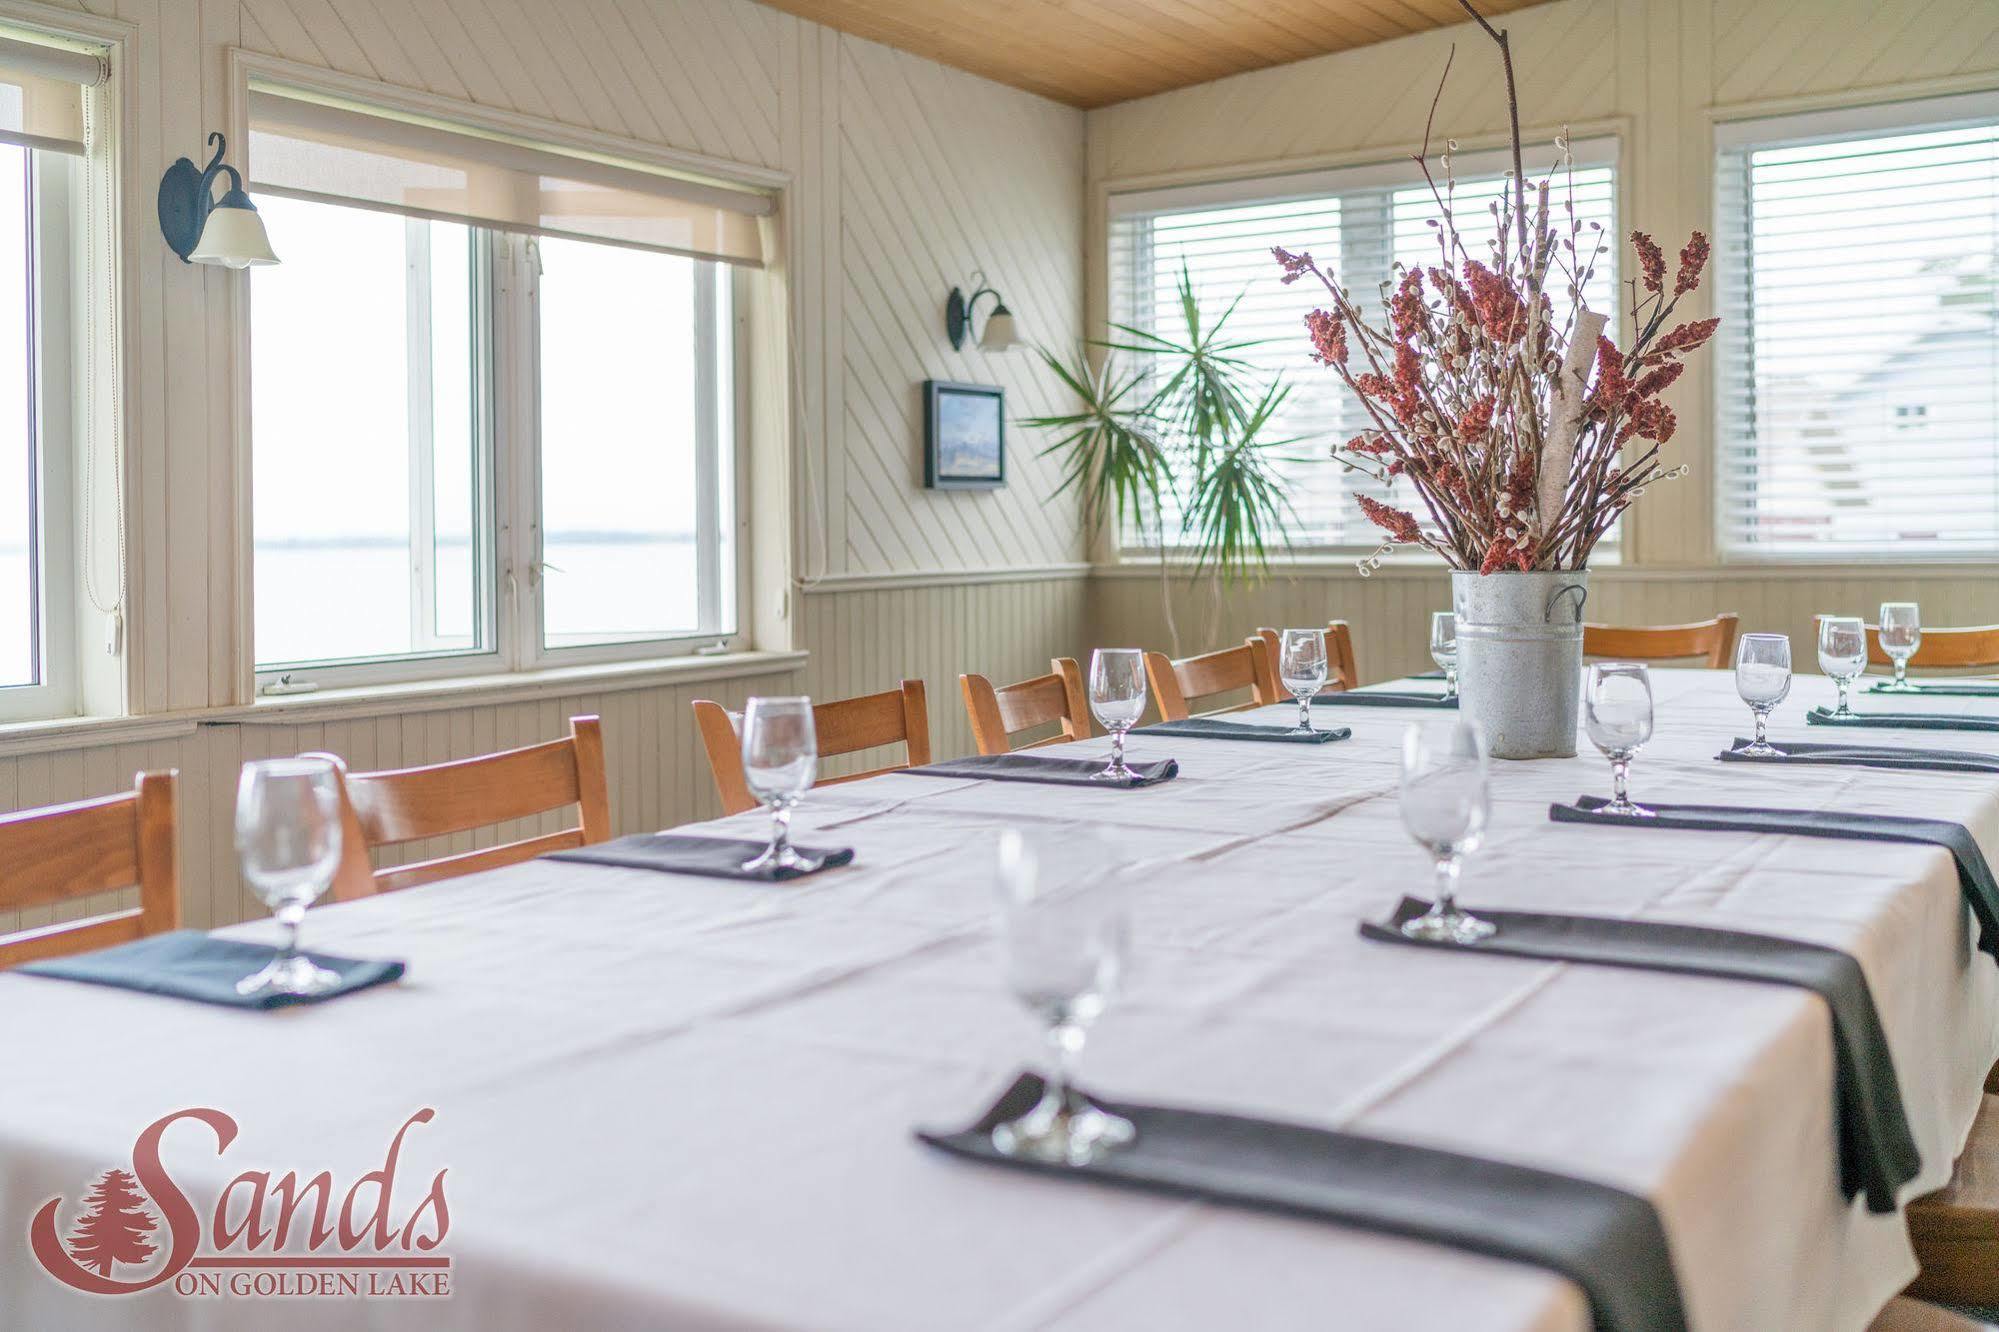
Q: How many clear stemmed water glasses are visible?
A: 11